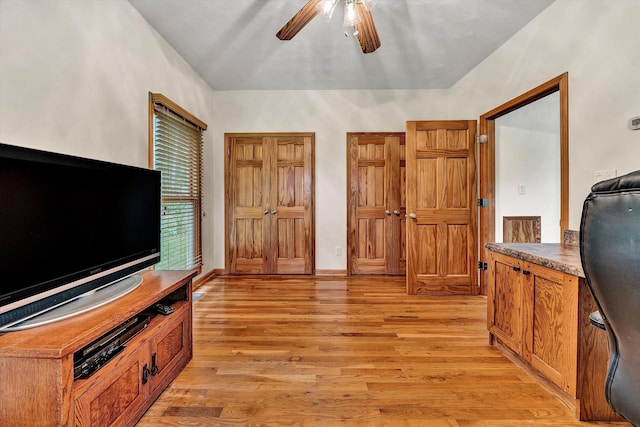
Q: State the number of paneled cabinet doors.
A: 4